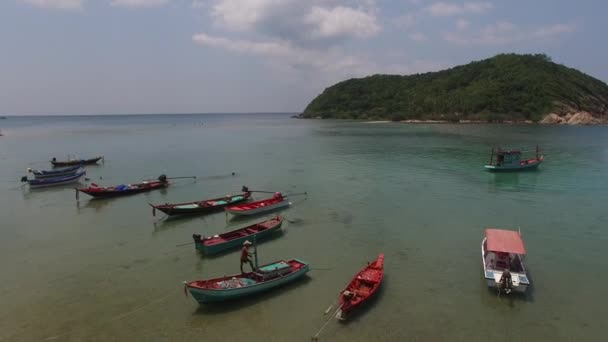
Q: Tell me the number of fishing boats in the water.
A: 11